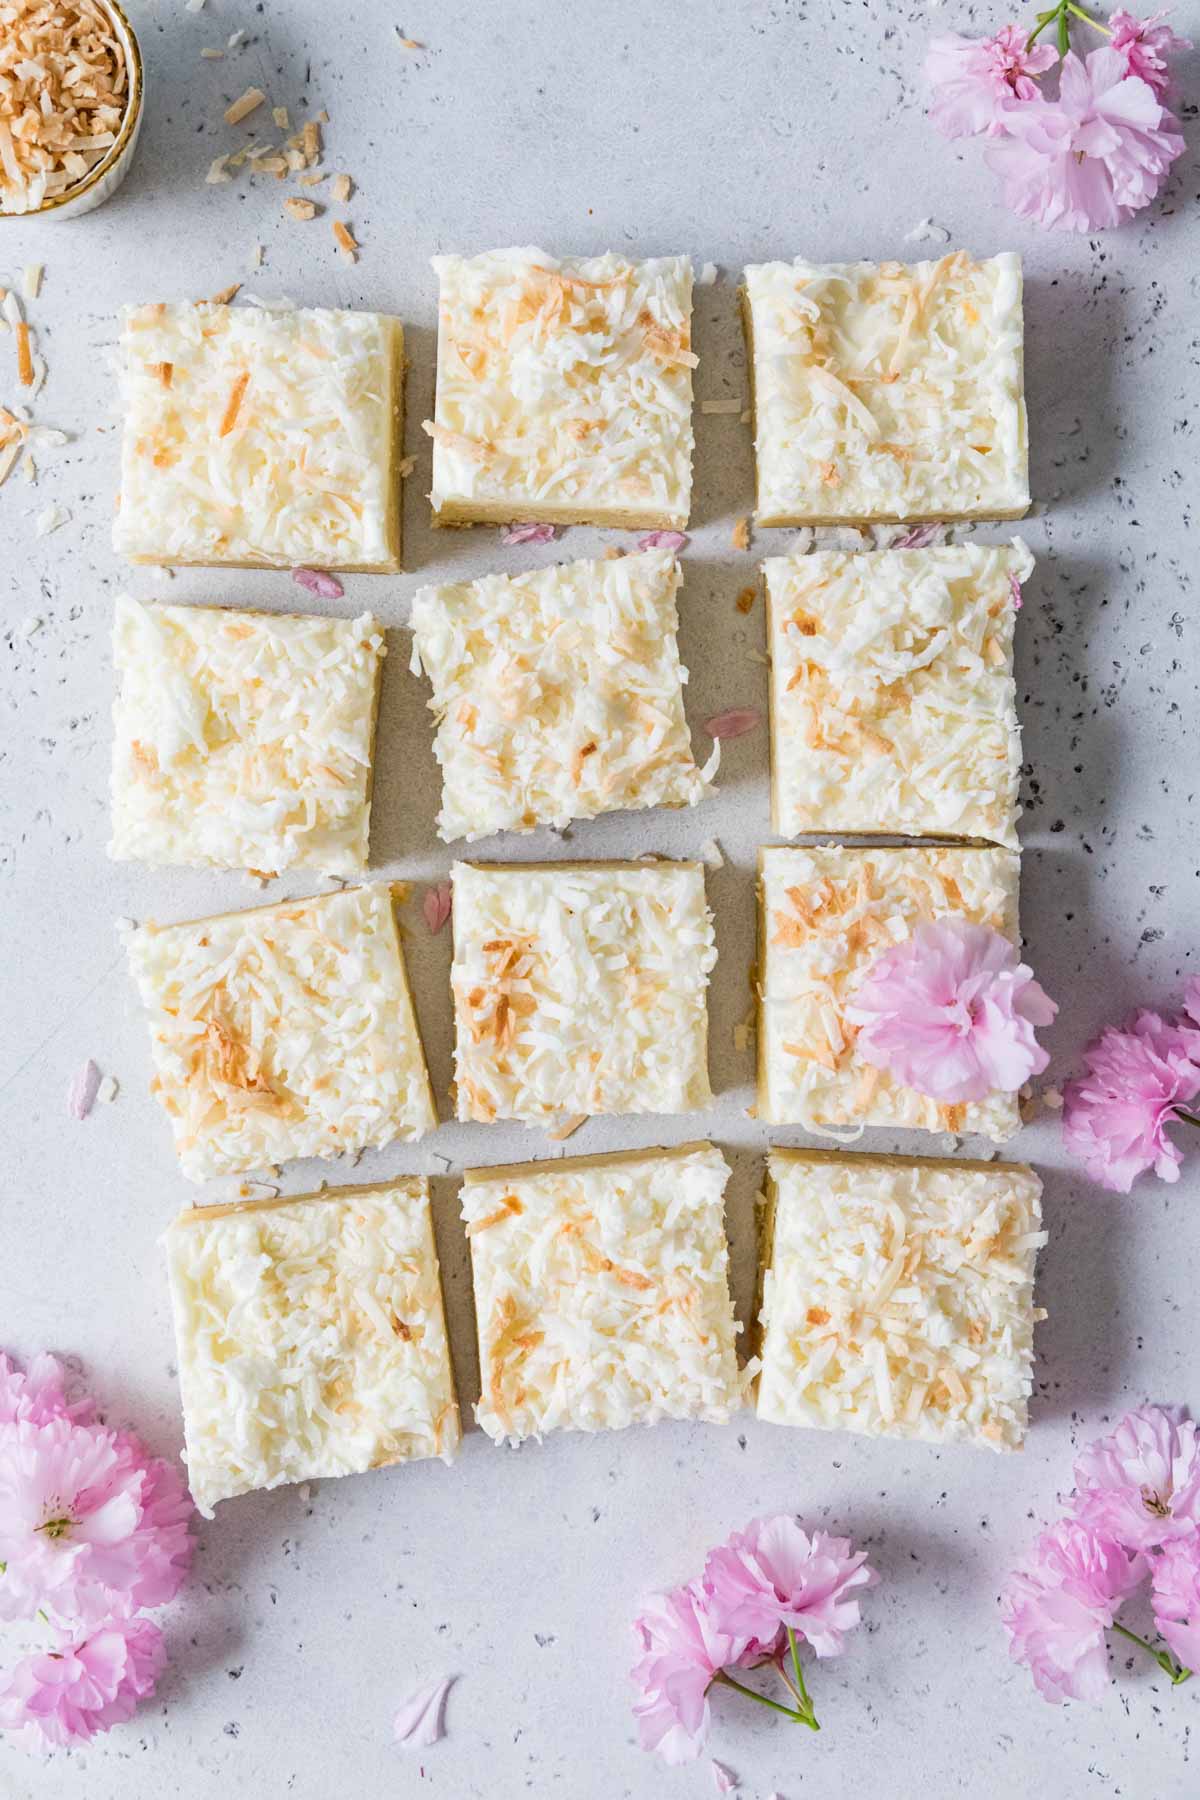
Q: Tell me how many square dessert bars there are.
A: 12